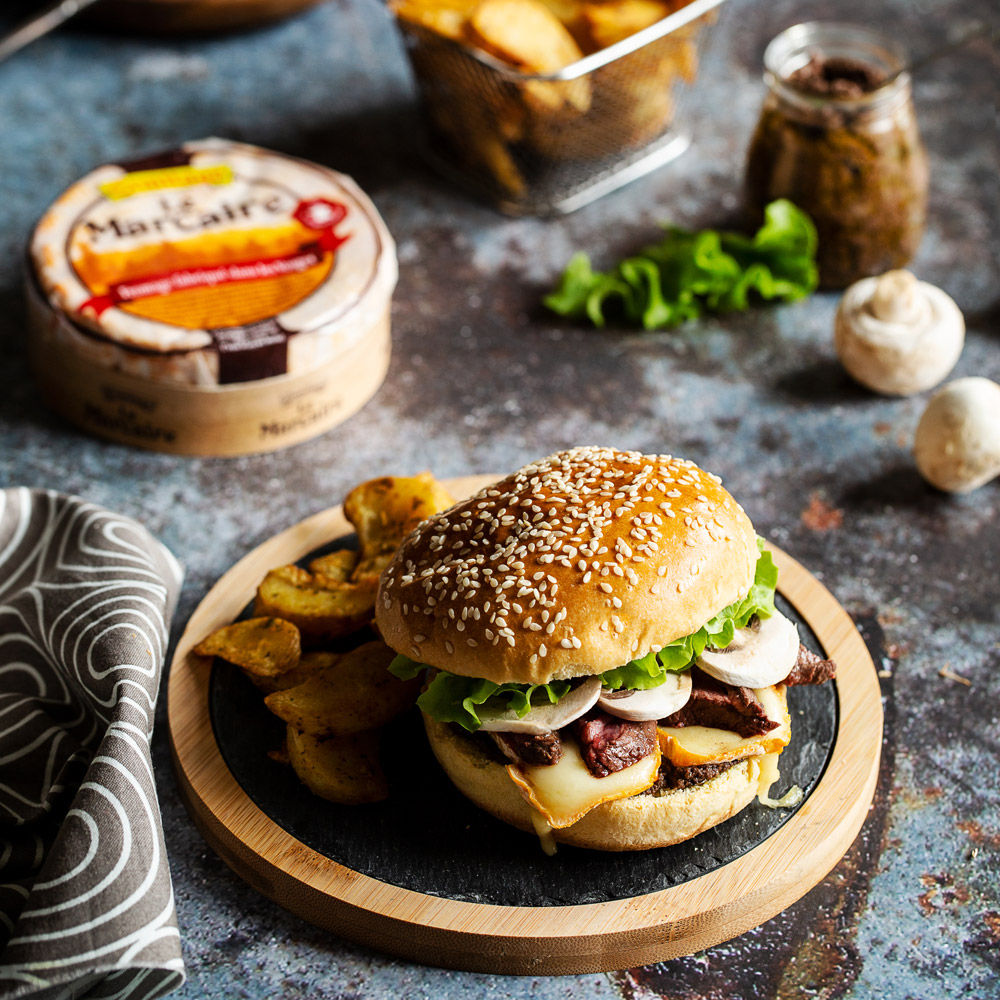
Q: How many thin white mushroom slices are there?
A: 3